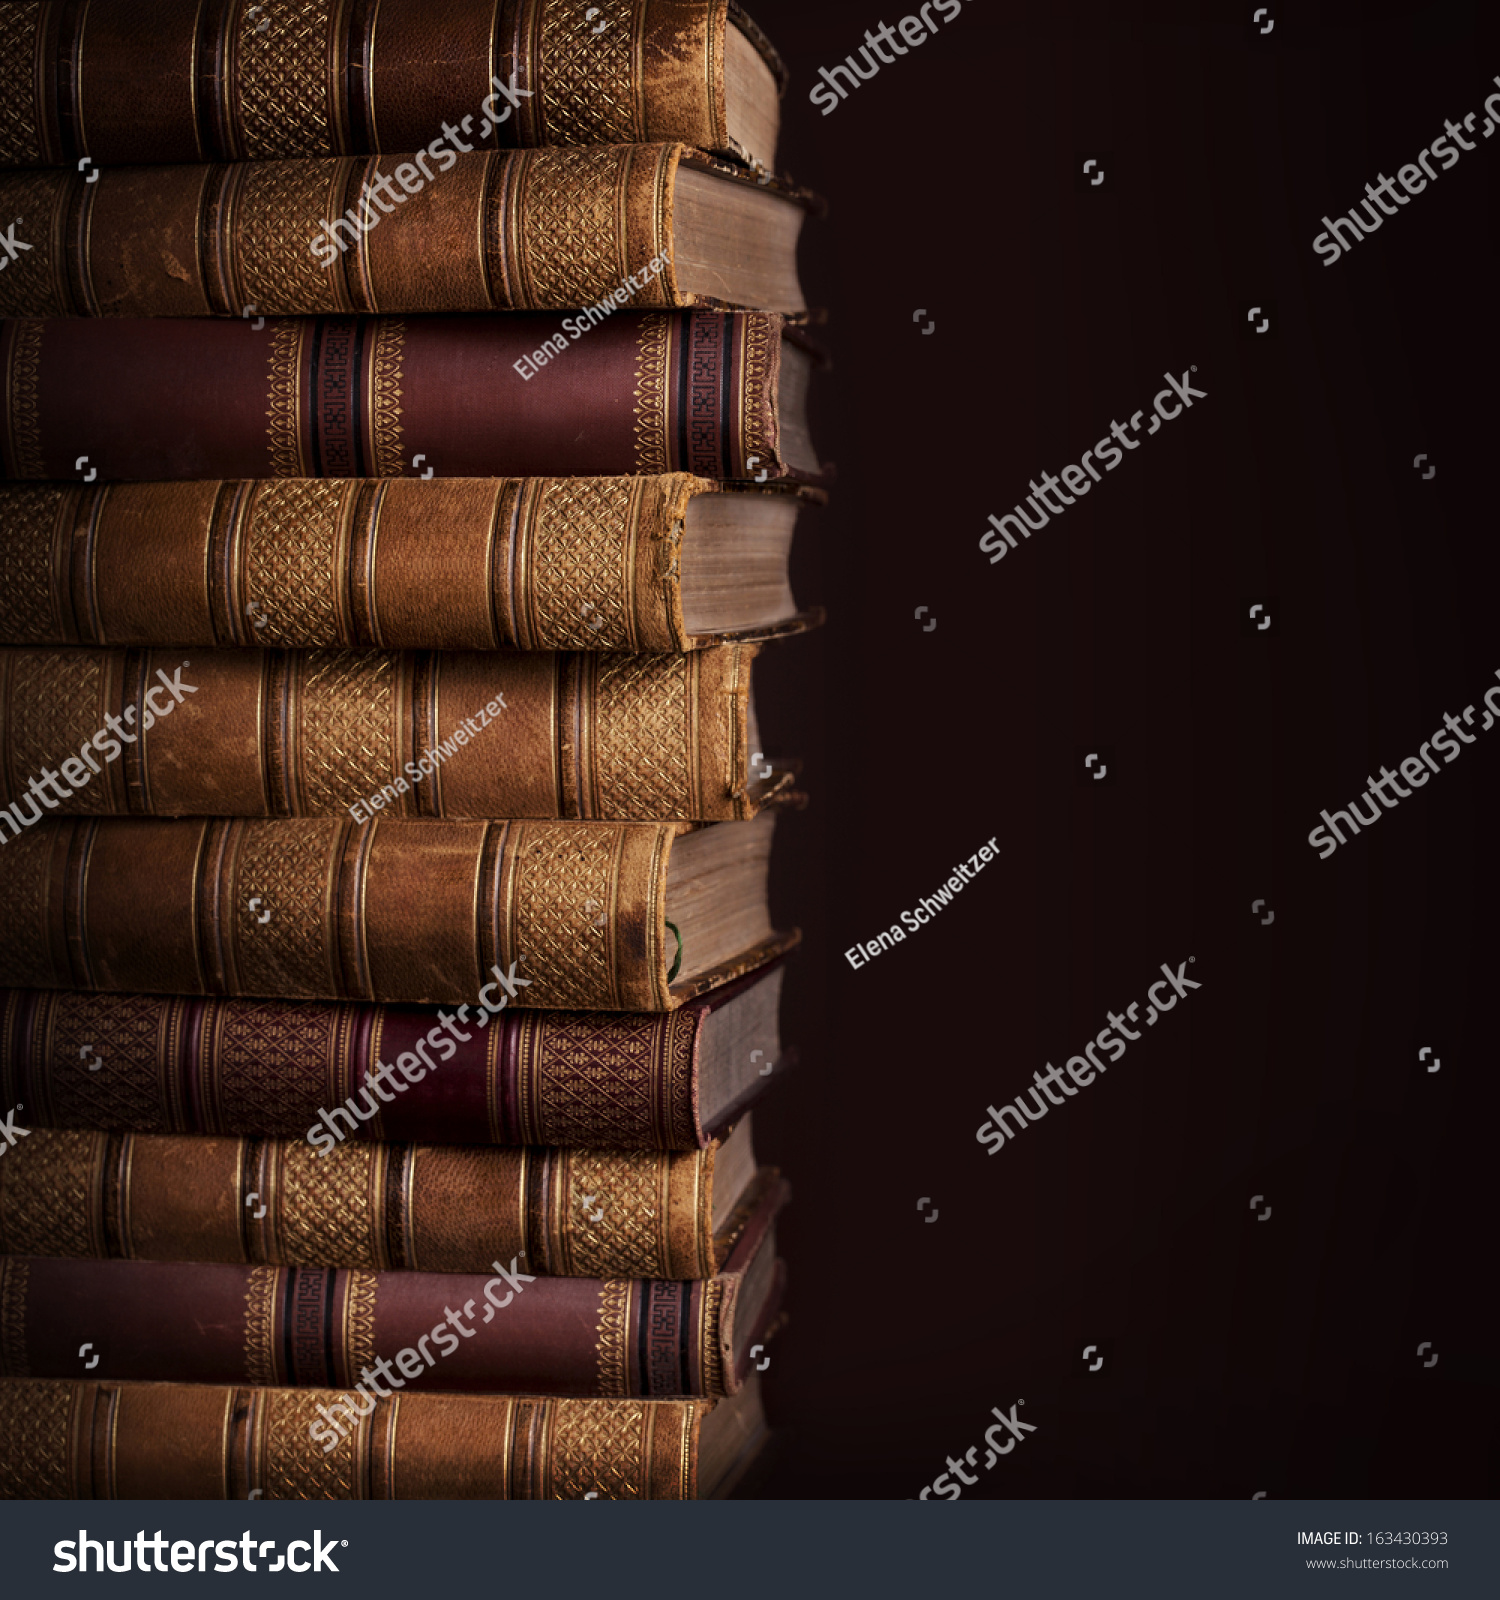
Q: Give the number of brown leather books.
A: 7